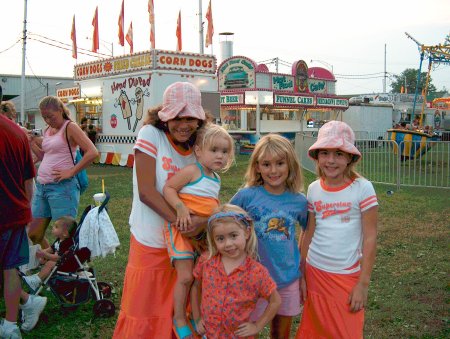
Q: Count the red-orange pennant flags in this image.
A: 7